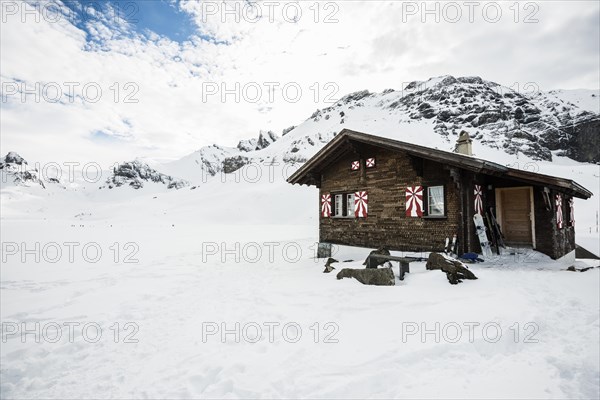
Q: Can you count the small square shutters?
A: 2